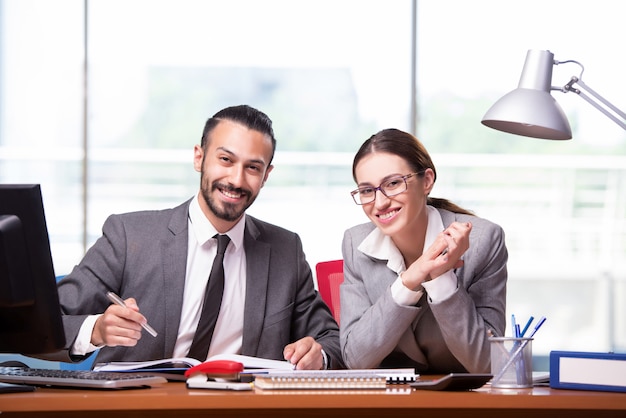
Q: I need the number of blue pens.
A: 4